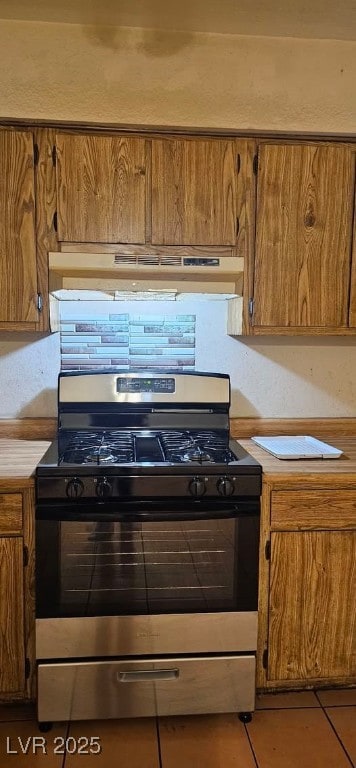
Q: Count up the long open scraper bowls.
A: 0